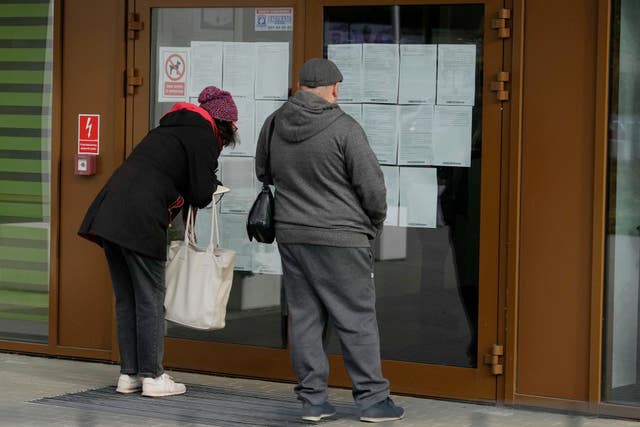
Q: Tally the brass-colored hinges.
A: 5